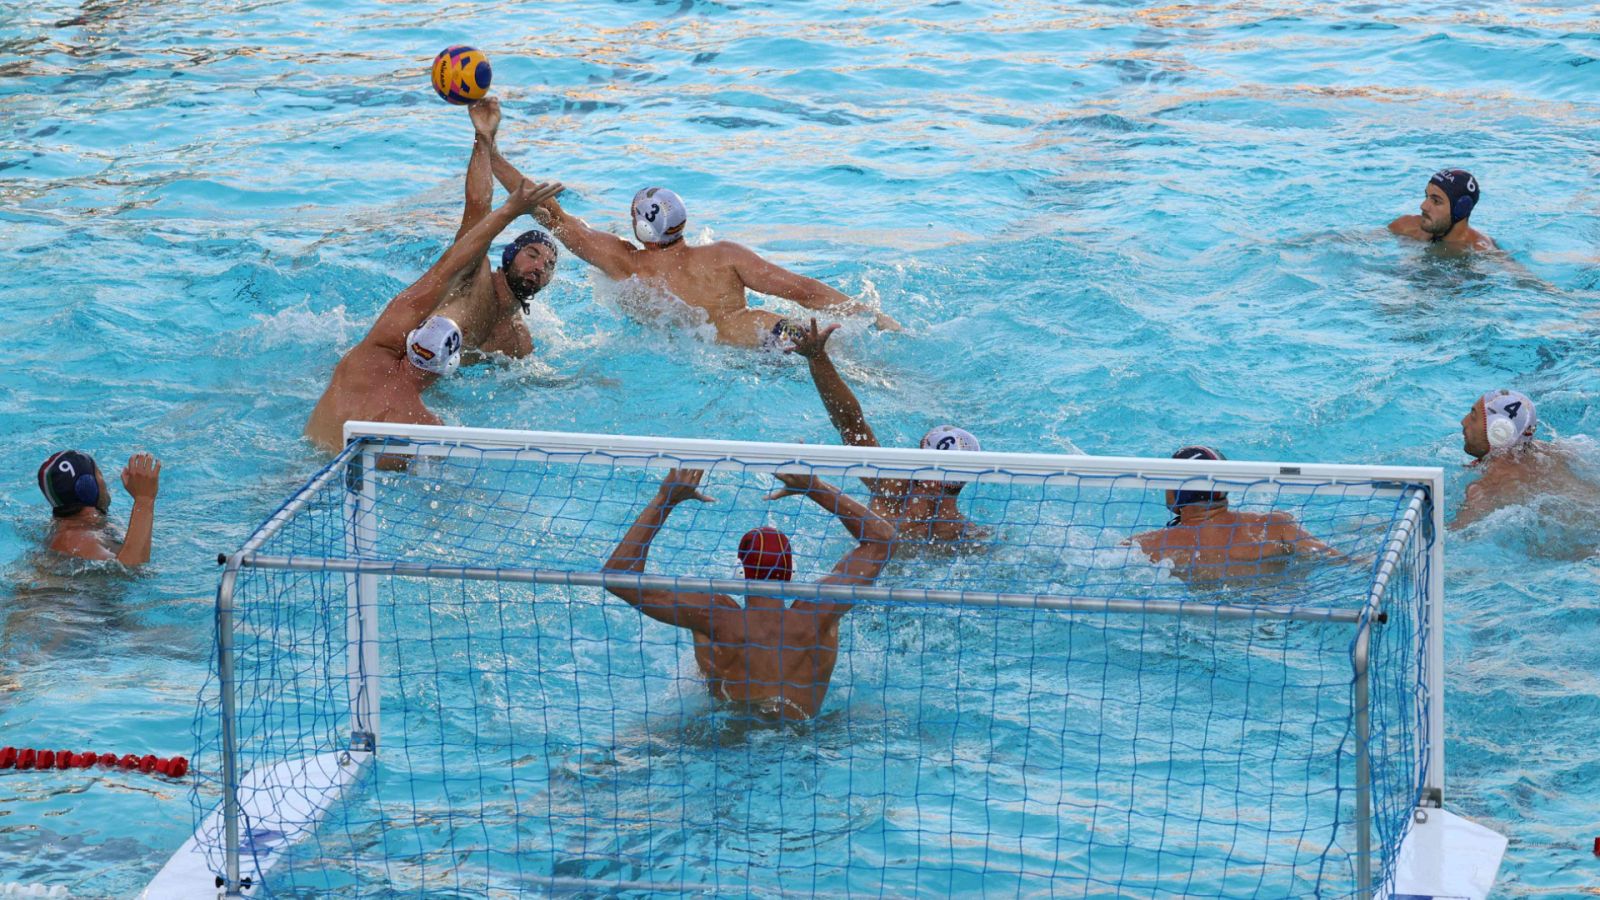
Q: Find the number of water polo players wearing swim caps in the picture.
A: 9